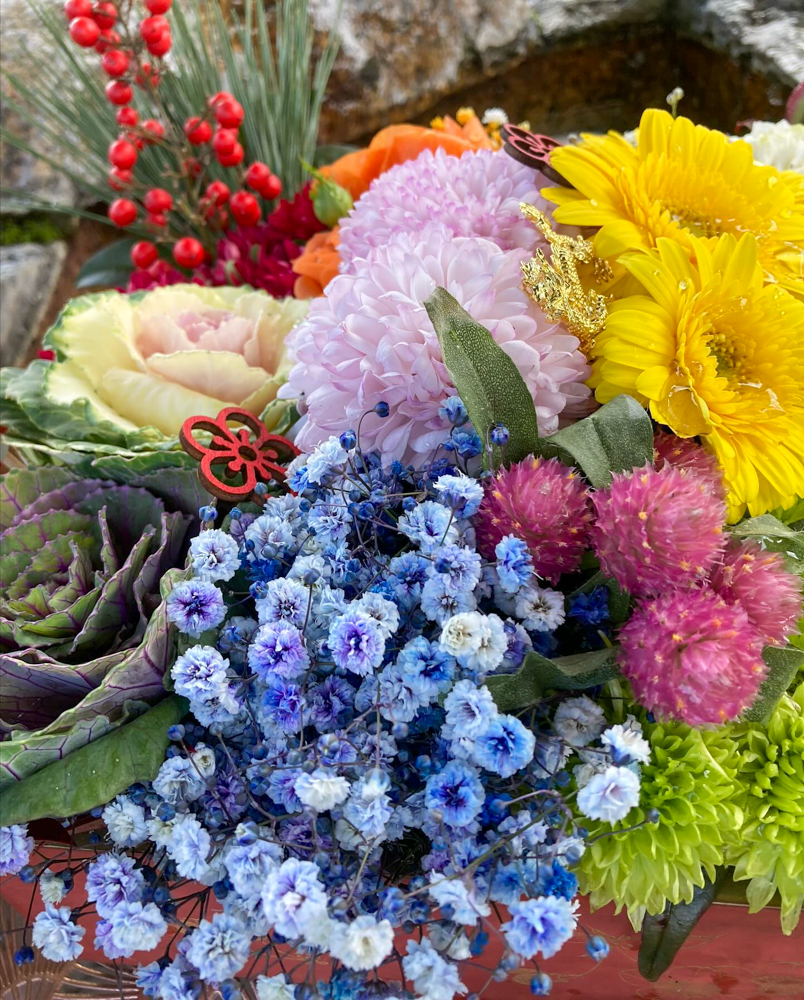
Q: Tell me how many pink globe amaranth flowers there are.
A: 5